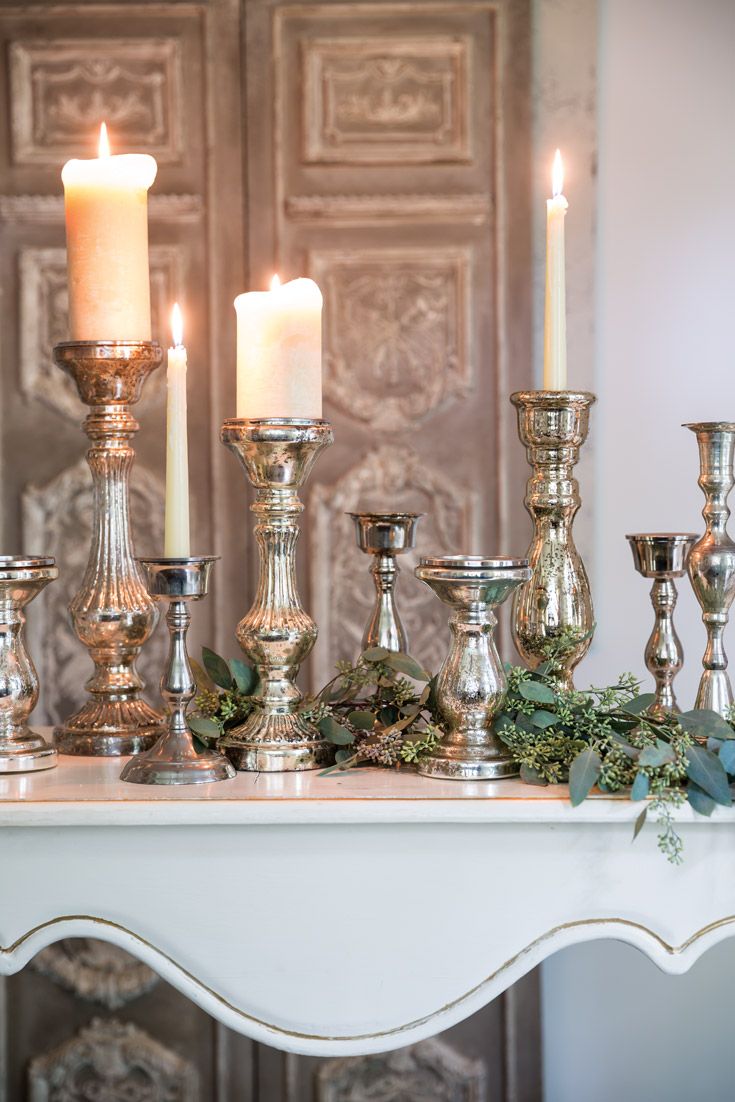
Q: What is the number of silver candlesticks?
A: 9